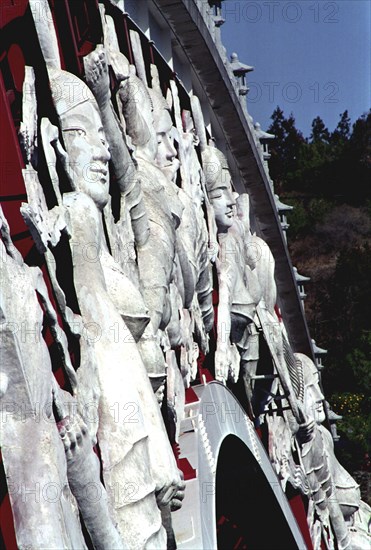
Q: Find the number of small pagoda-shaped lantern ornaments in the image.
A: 7